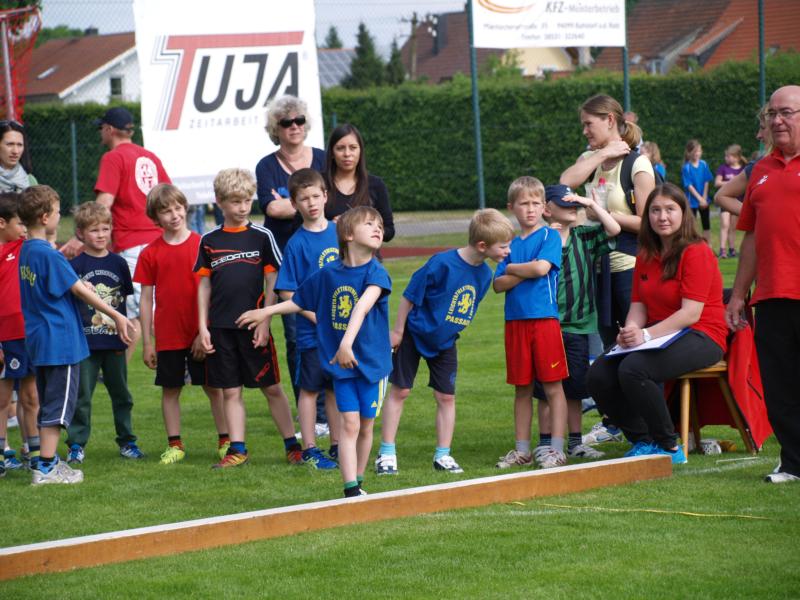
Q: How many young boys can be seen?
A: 10